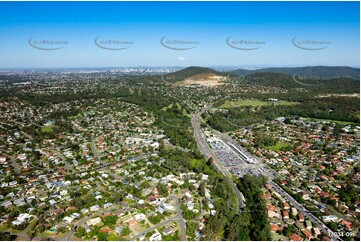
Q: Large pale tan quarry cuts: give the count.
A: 1